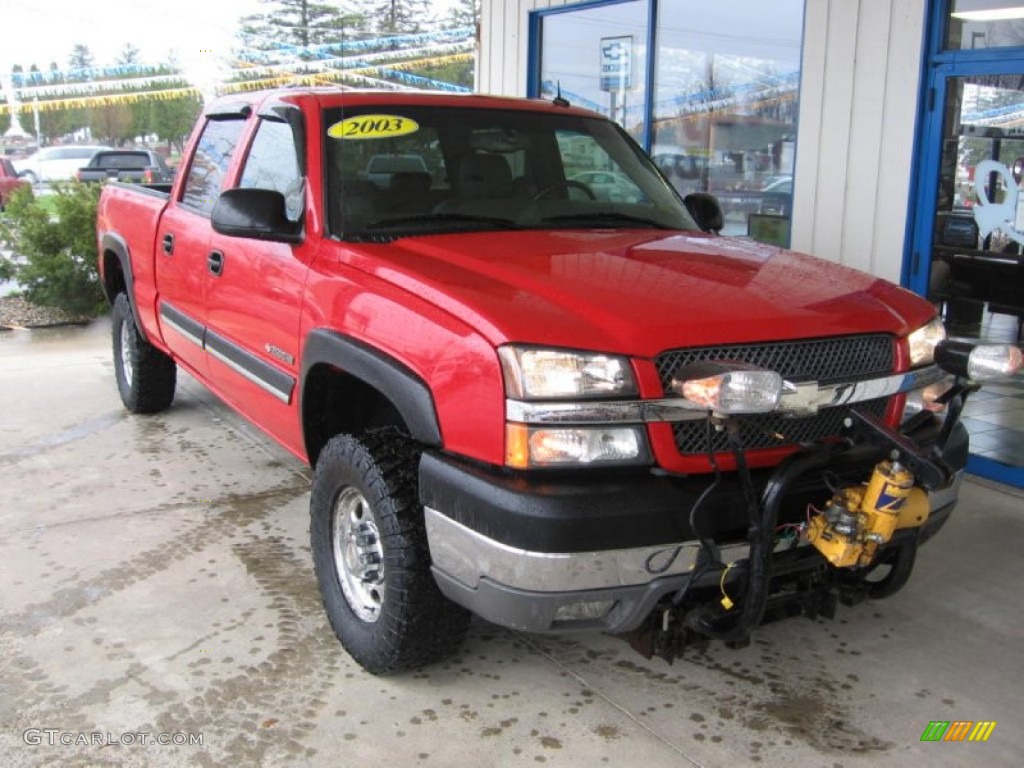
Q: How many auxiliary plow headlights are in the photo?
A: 2